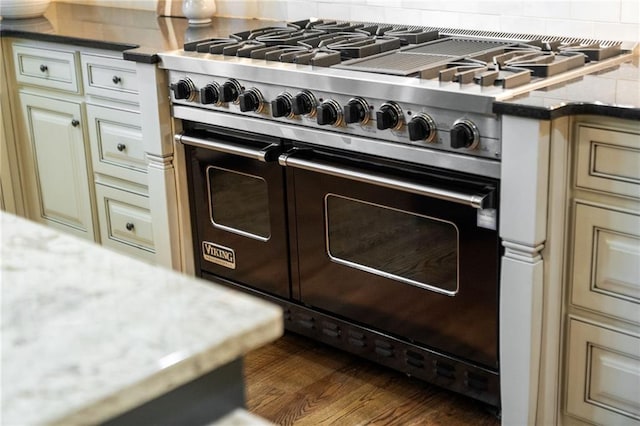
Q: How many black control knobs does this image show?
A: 11